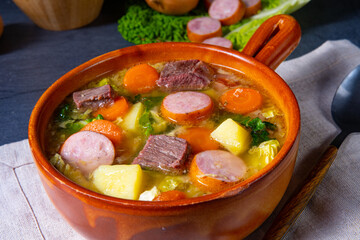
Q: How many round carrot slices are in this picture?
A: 6